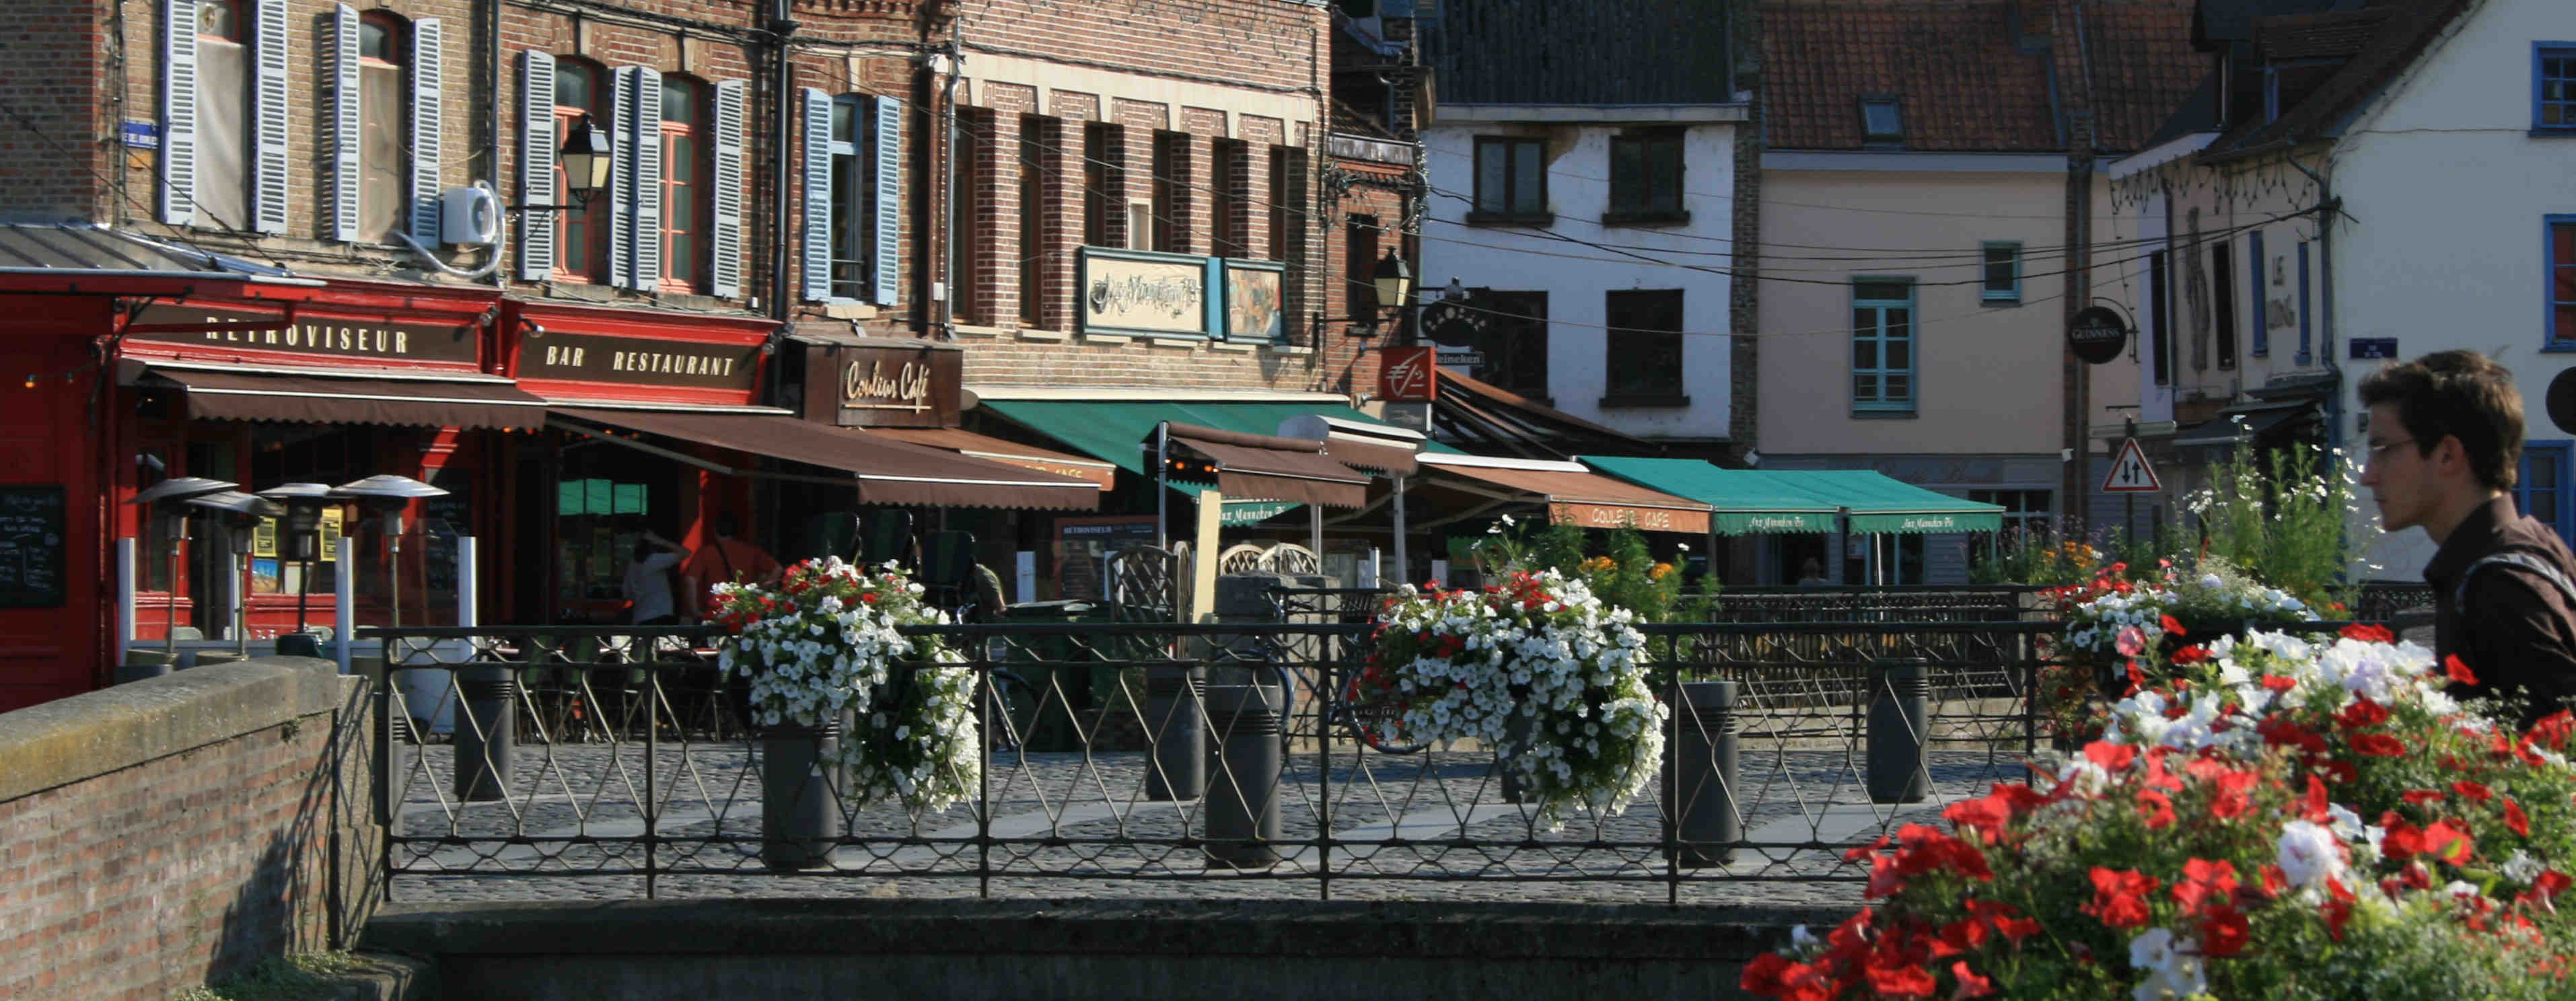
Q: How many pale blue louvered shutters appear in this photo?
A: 10